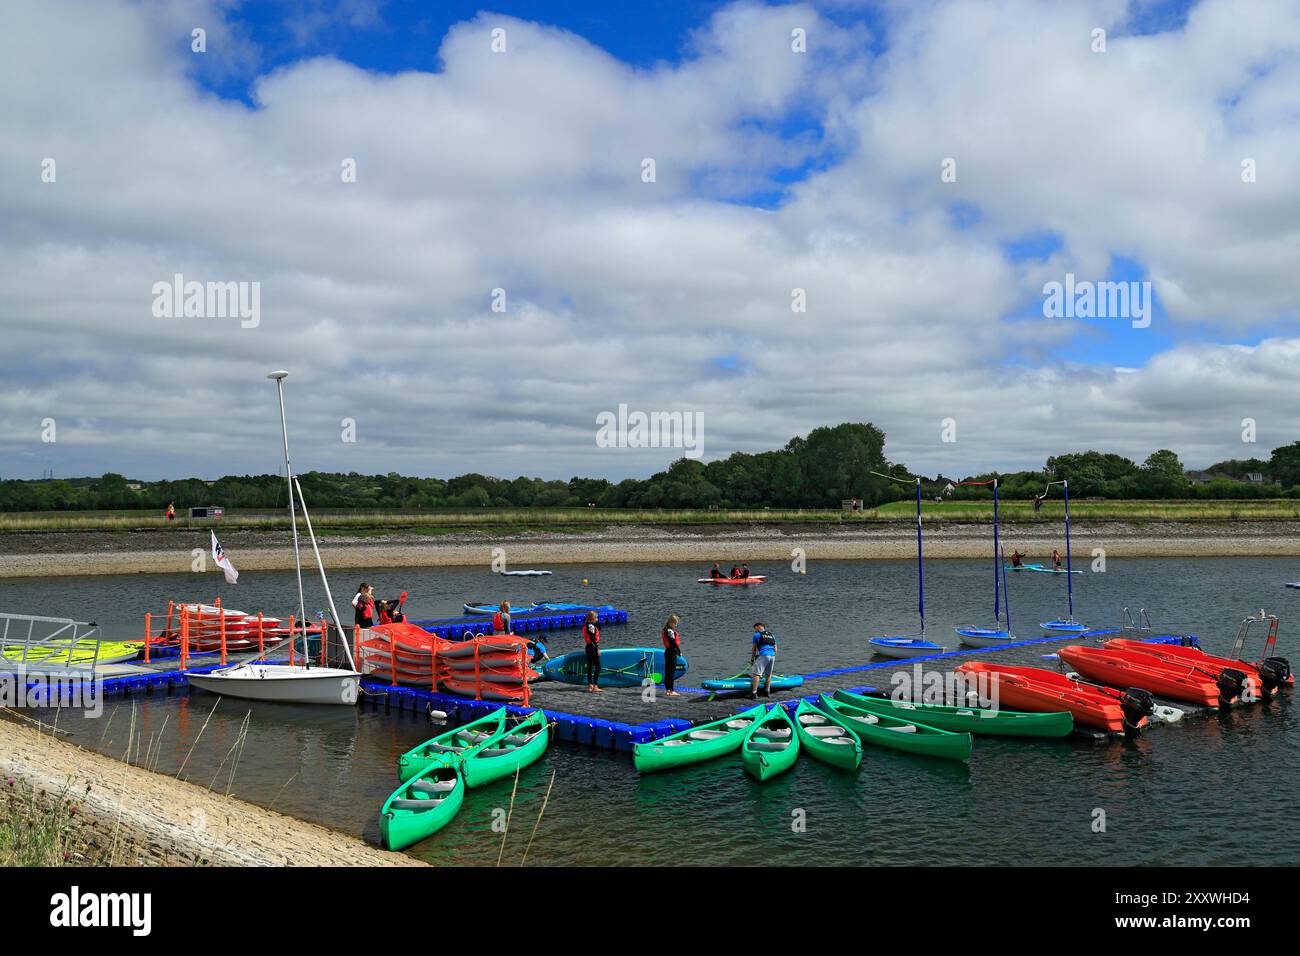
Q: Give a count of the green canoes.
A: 8